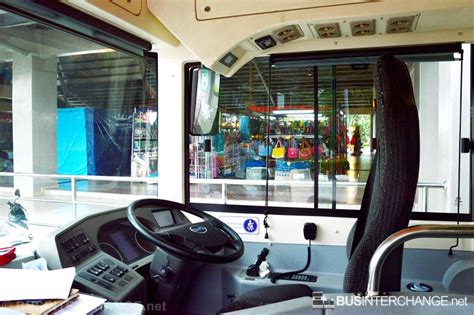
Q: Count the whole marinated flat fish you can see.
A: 0